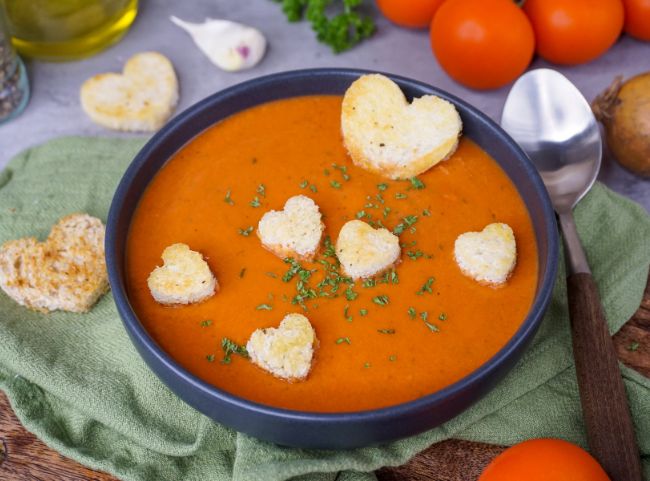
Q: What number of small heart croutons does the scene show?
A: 5